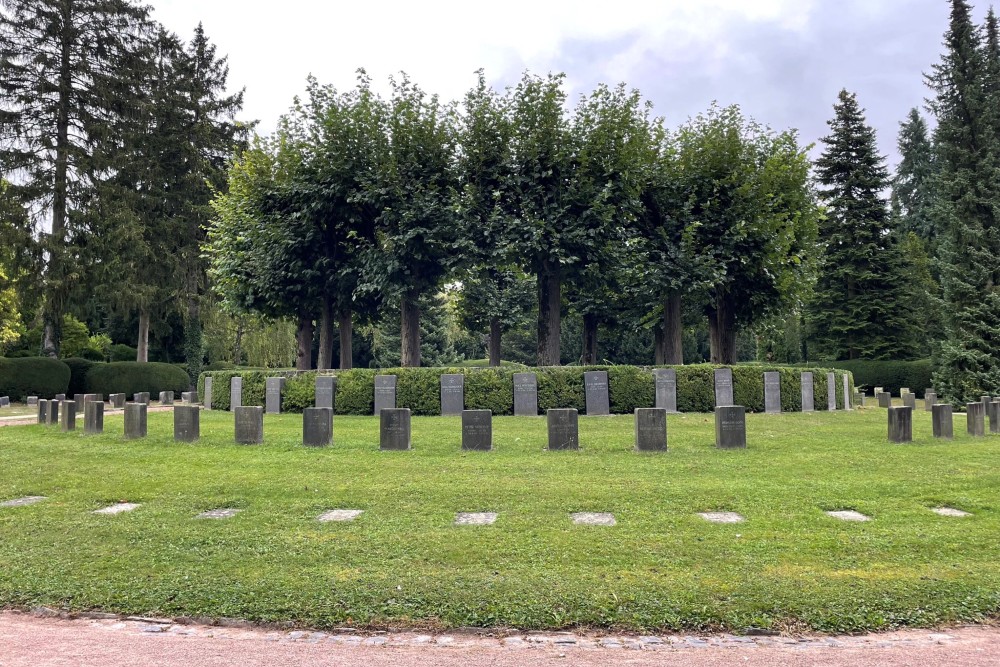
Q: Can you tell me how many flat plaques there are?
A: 9